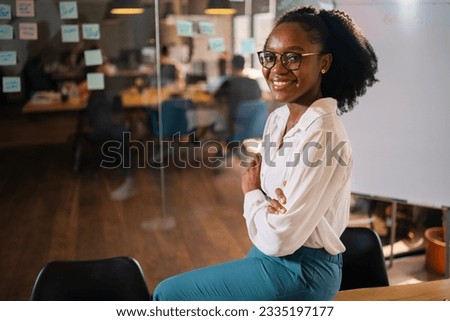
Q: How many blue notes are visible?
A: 13